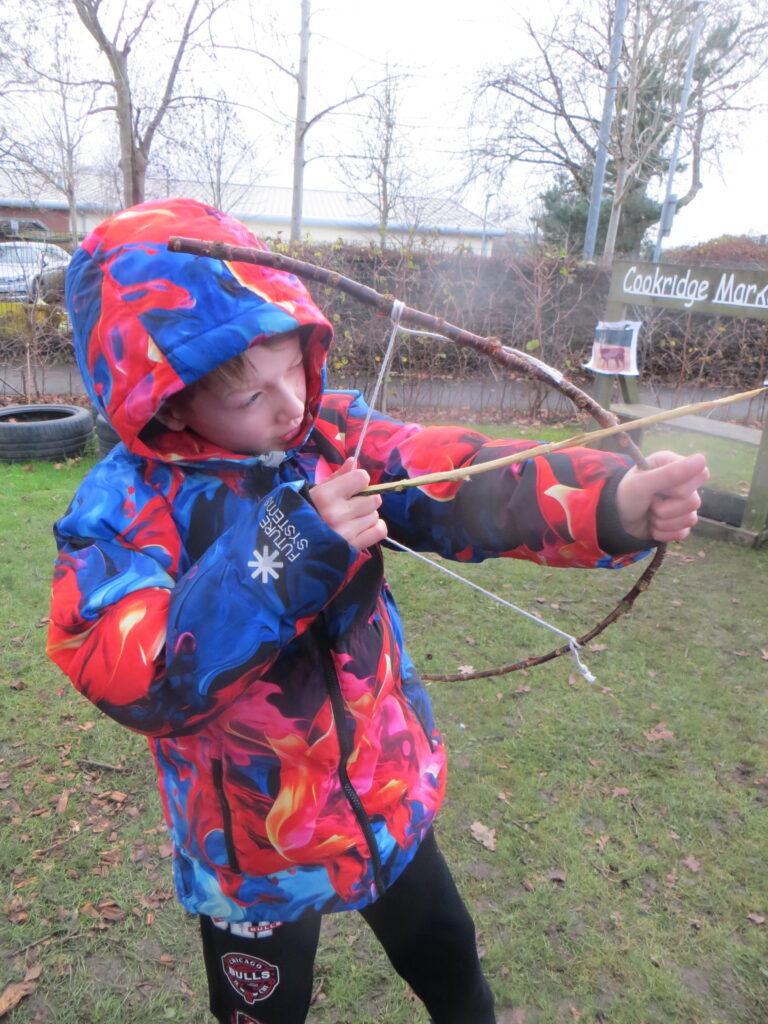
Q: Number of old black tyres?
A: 2